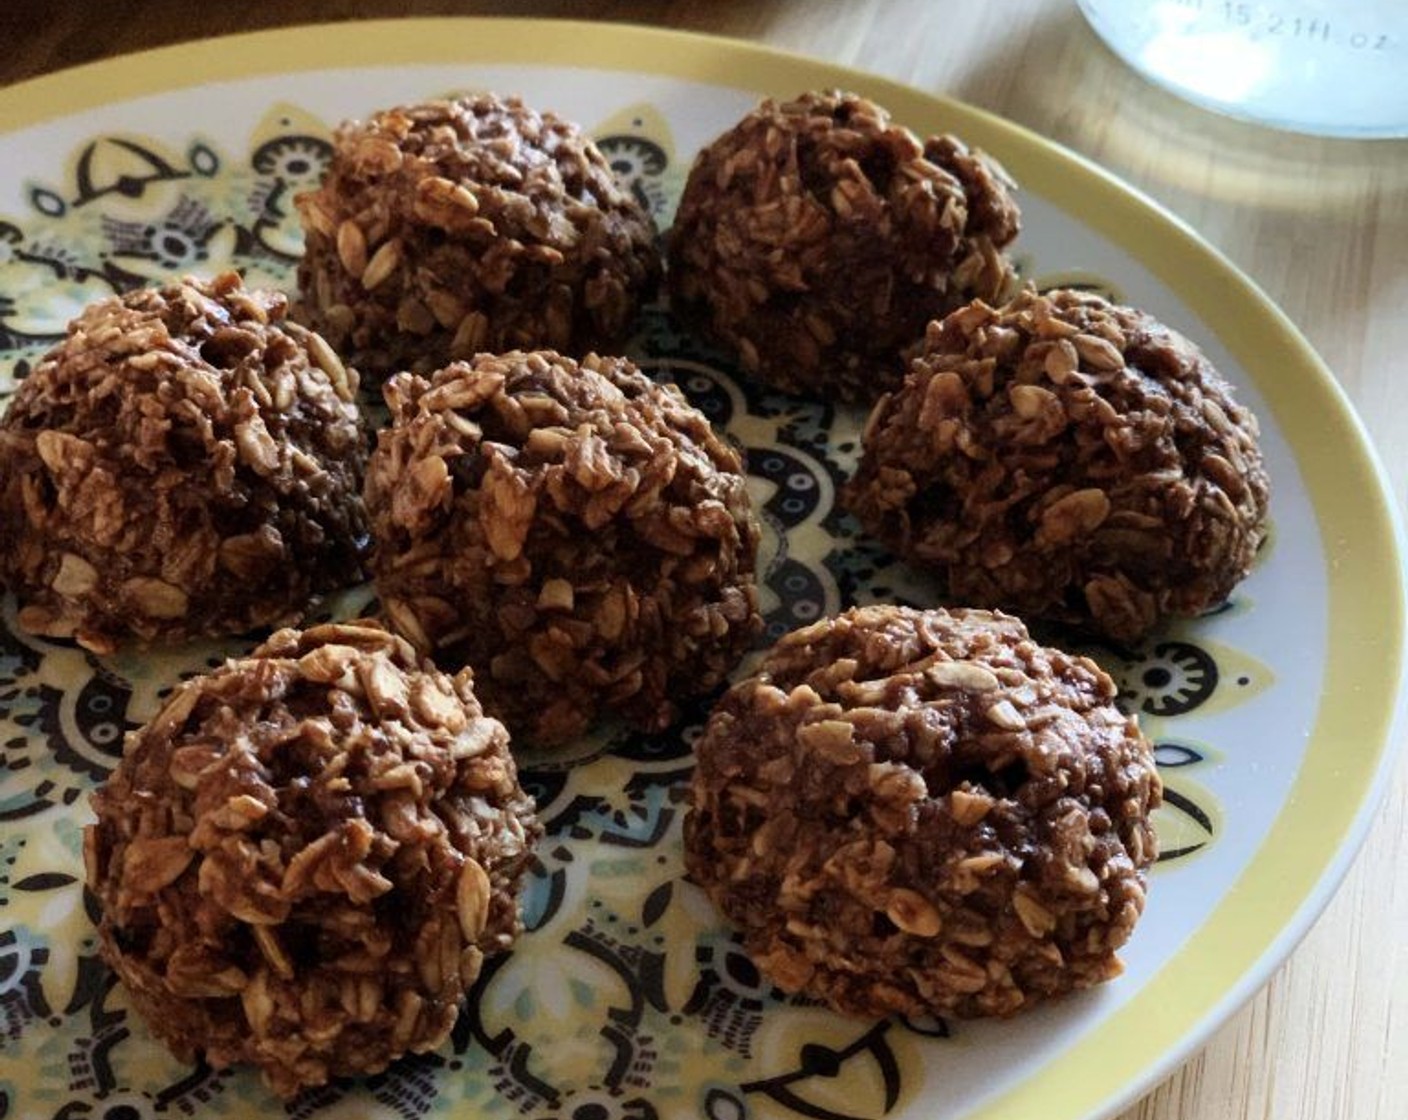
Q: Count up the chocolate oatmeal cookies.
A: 7